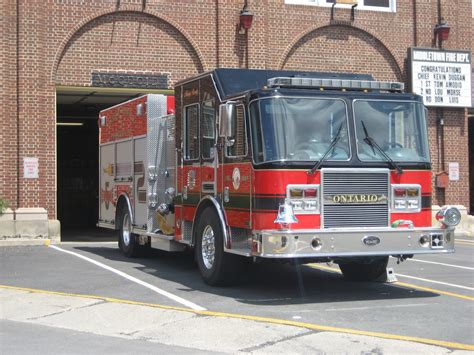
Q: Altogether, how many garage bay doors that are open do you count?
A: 1